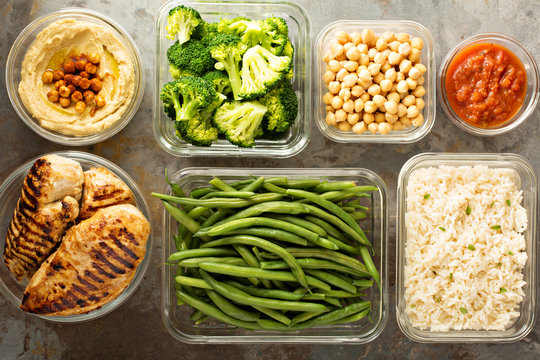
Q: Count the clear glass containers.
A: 7